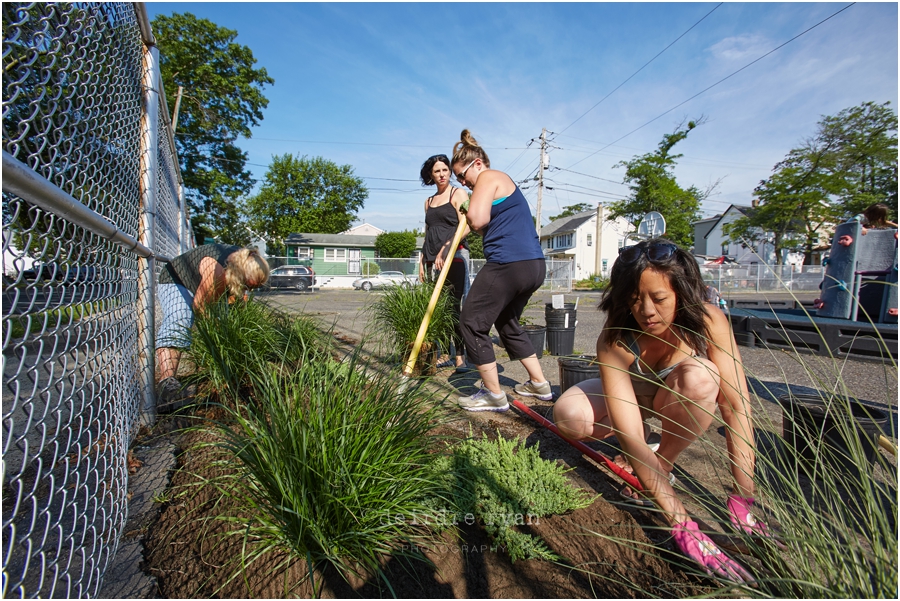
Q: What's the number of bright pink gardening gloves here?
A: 2